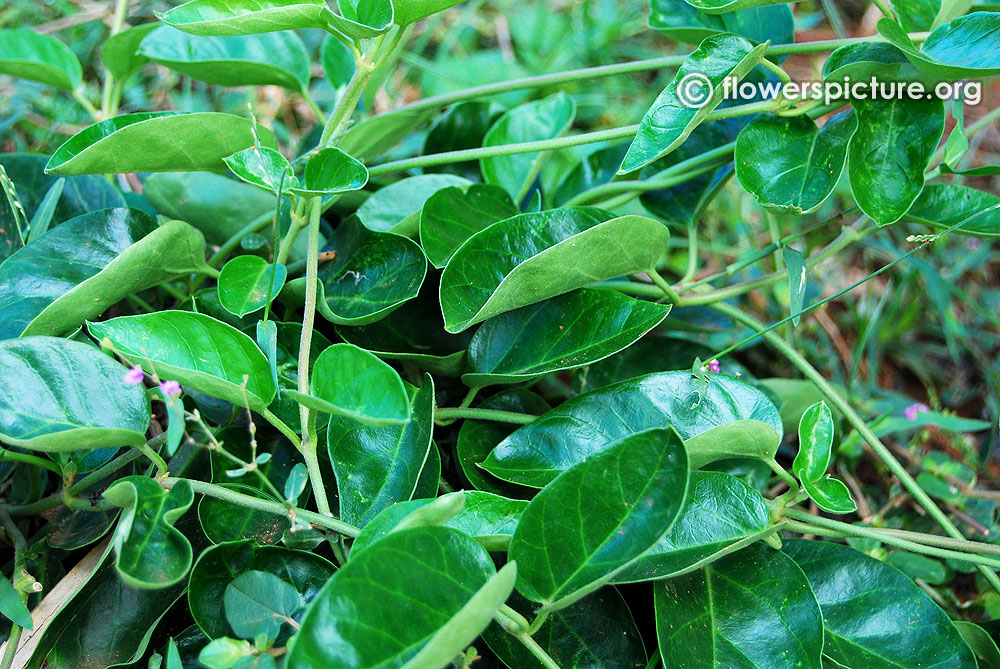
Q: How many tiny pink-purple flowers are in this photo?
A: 4